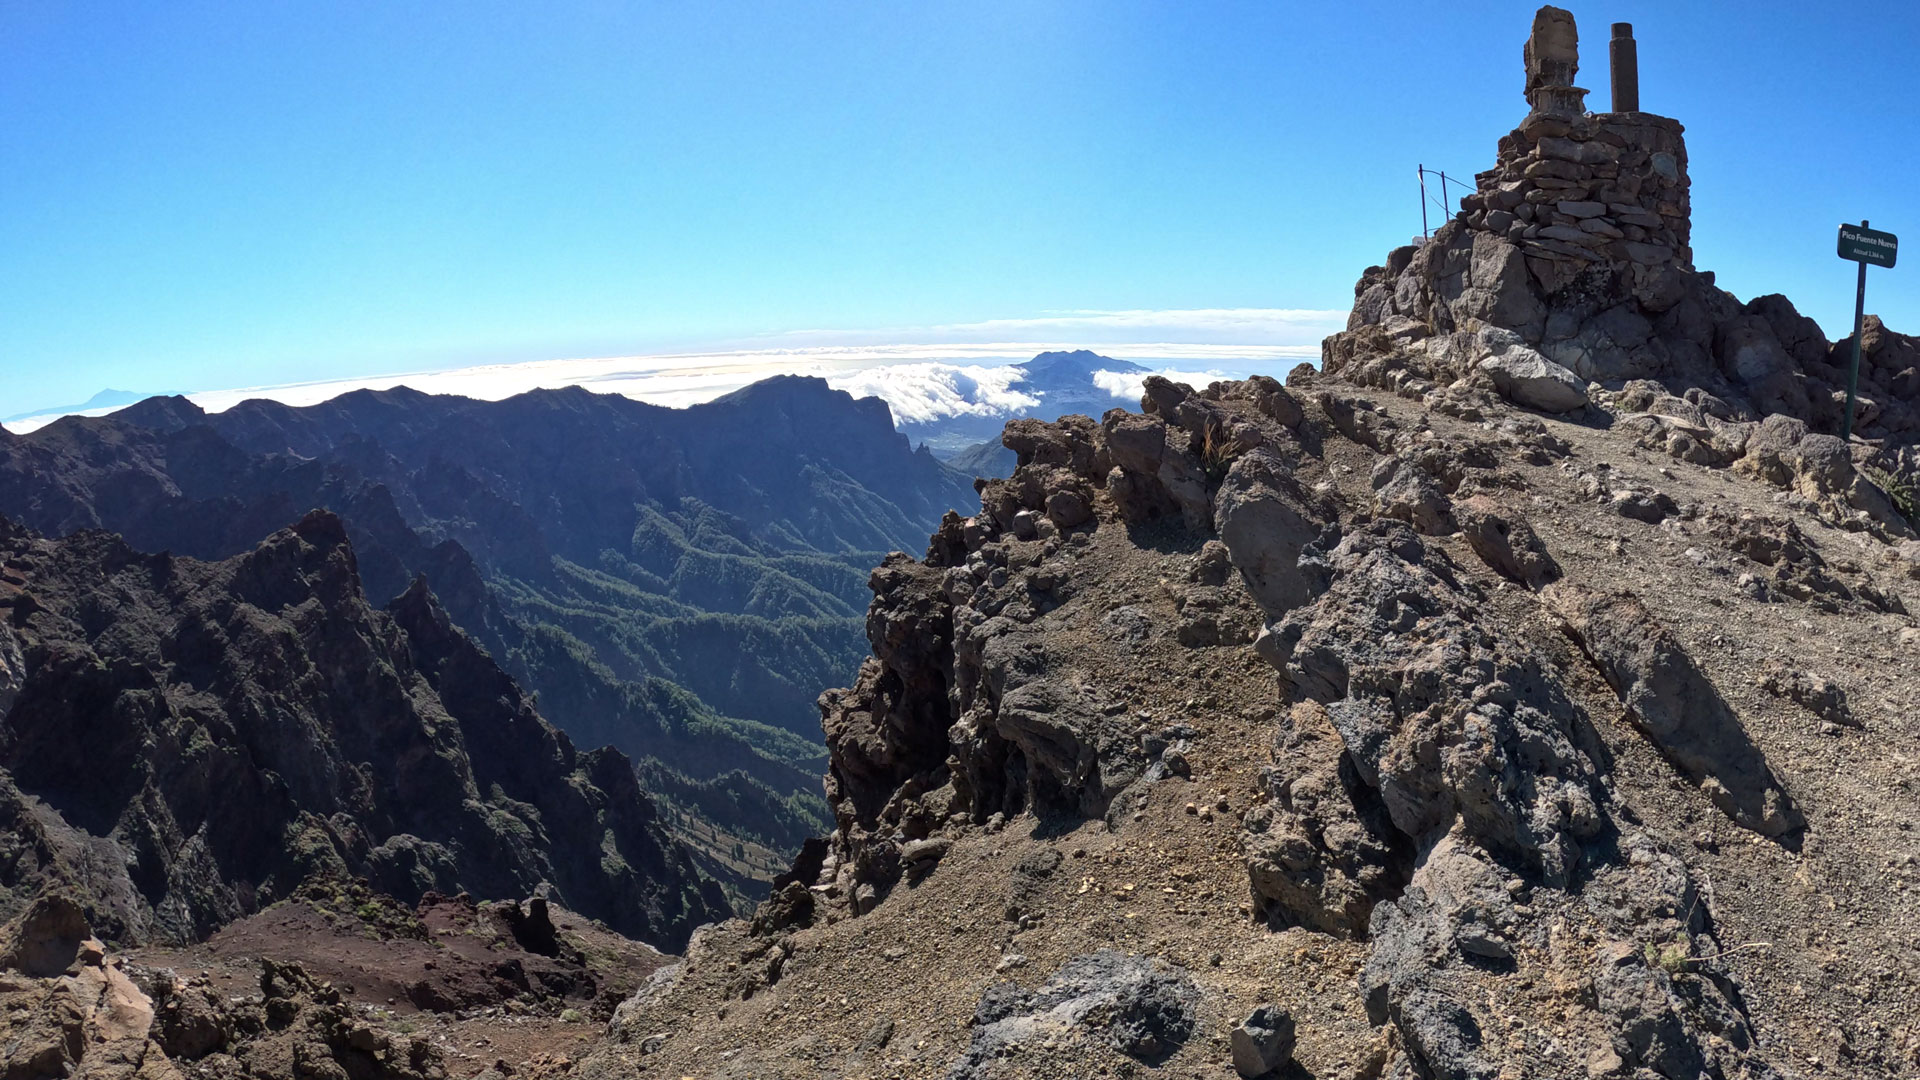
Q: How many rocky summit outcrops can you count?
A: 1